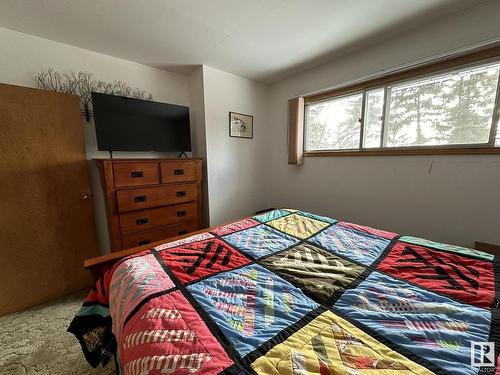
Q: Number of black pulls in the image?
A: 8